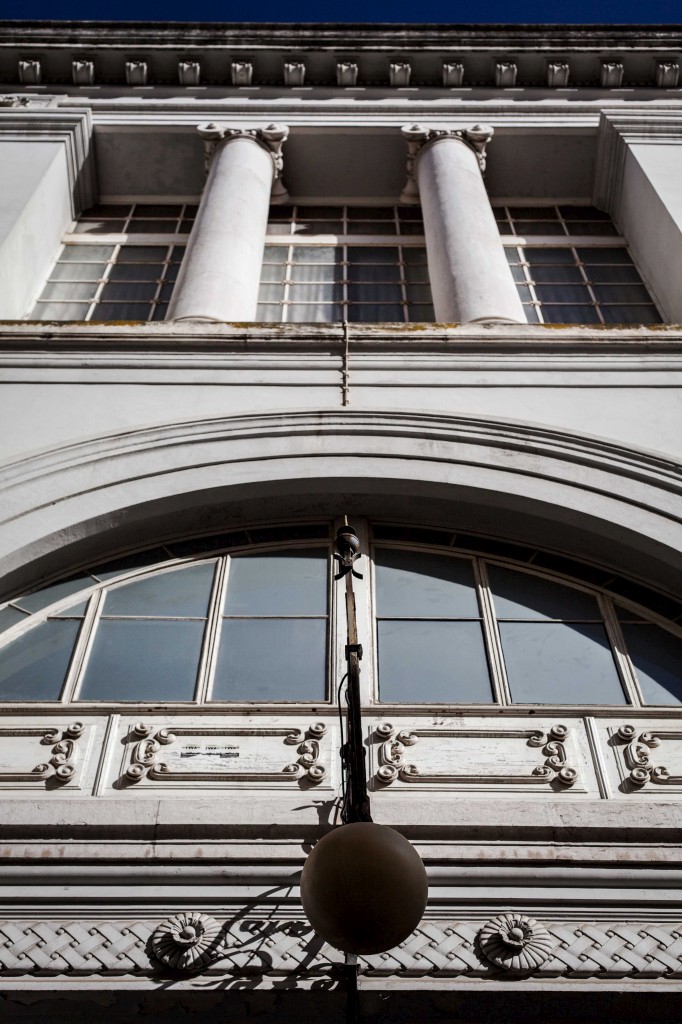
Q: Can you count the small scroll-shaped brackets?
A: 13